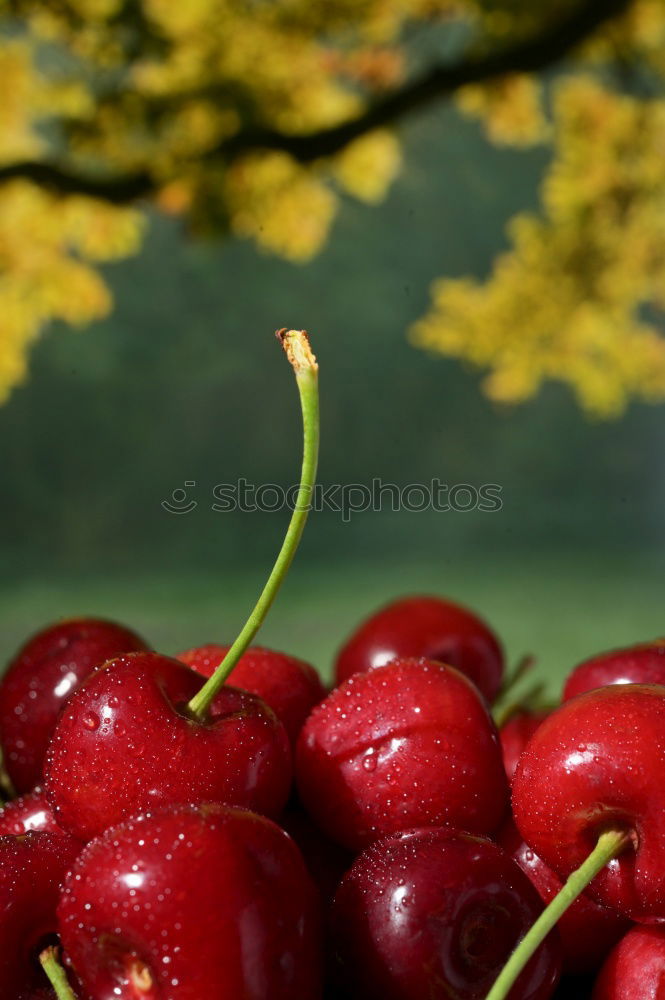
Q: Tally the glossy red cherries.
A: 14